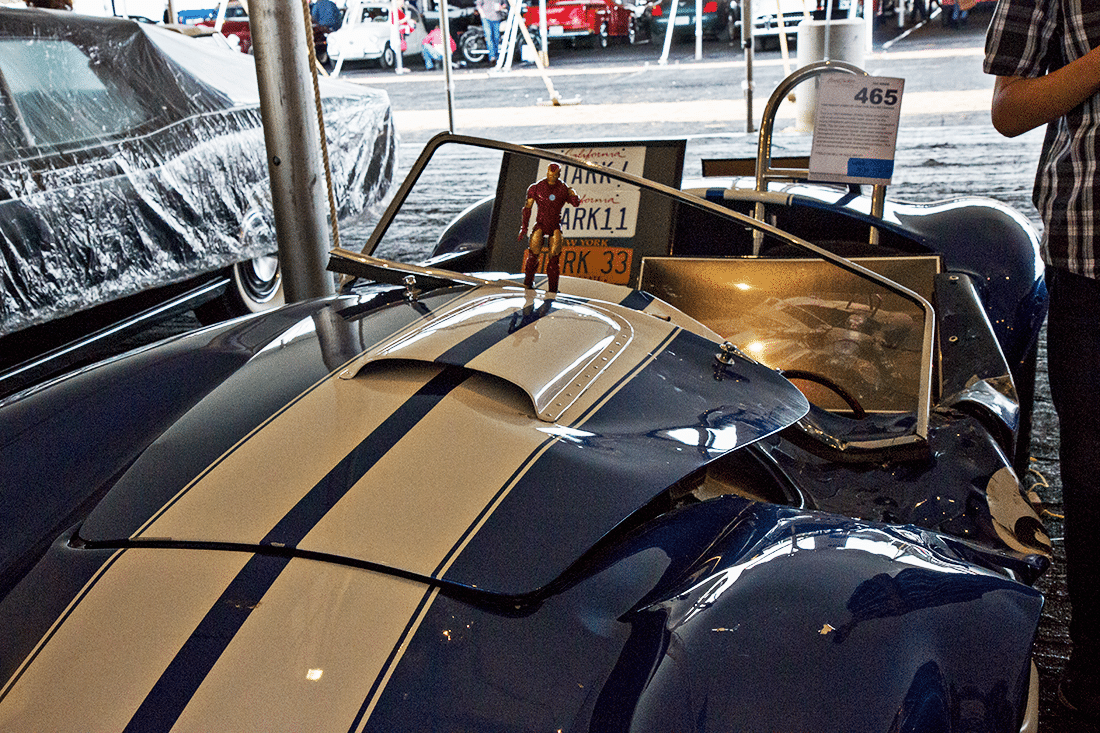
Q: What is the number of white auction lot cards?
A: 1